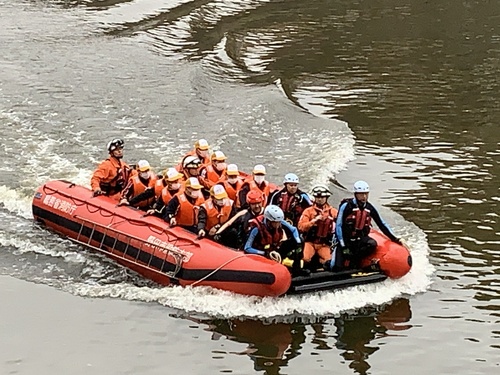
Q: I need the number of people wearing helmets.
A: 7